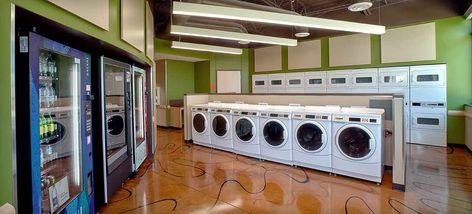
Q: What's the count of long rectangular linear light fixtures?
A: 3